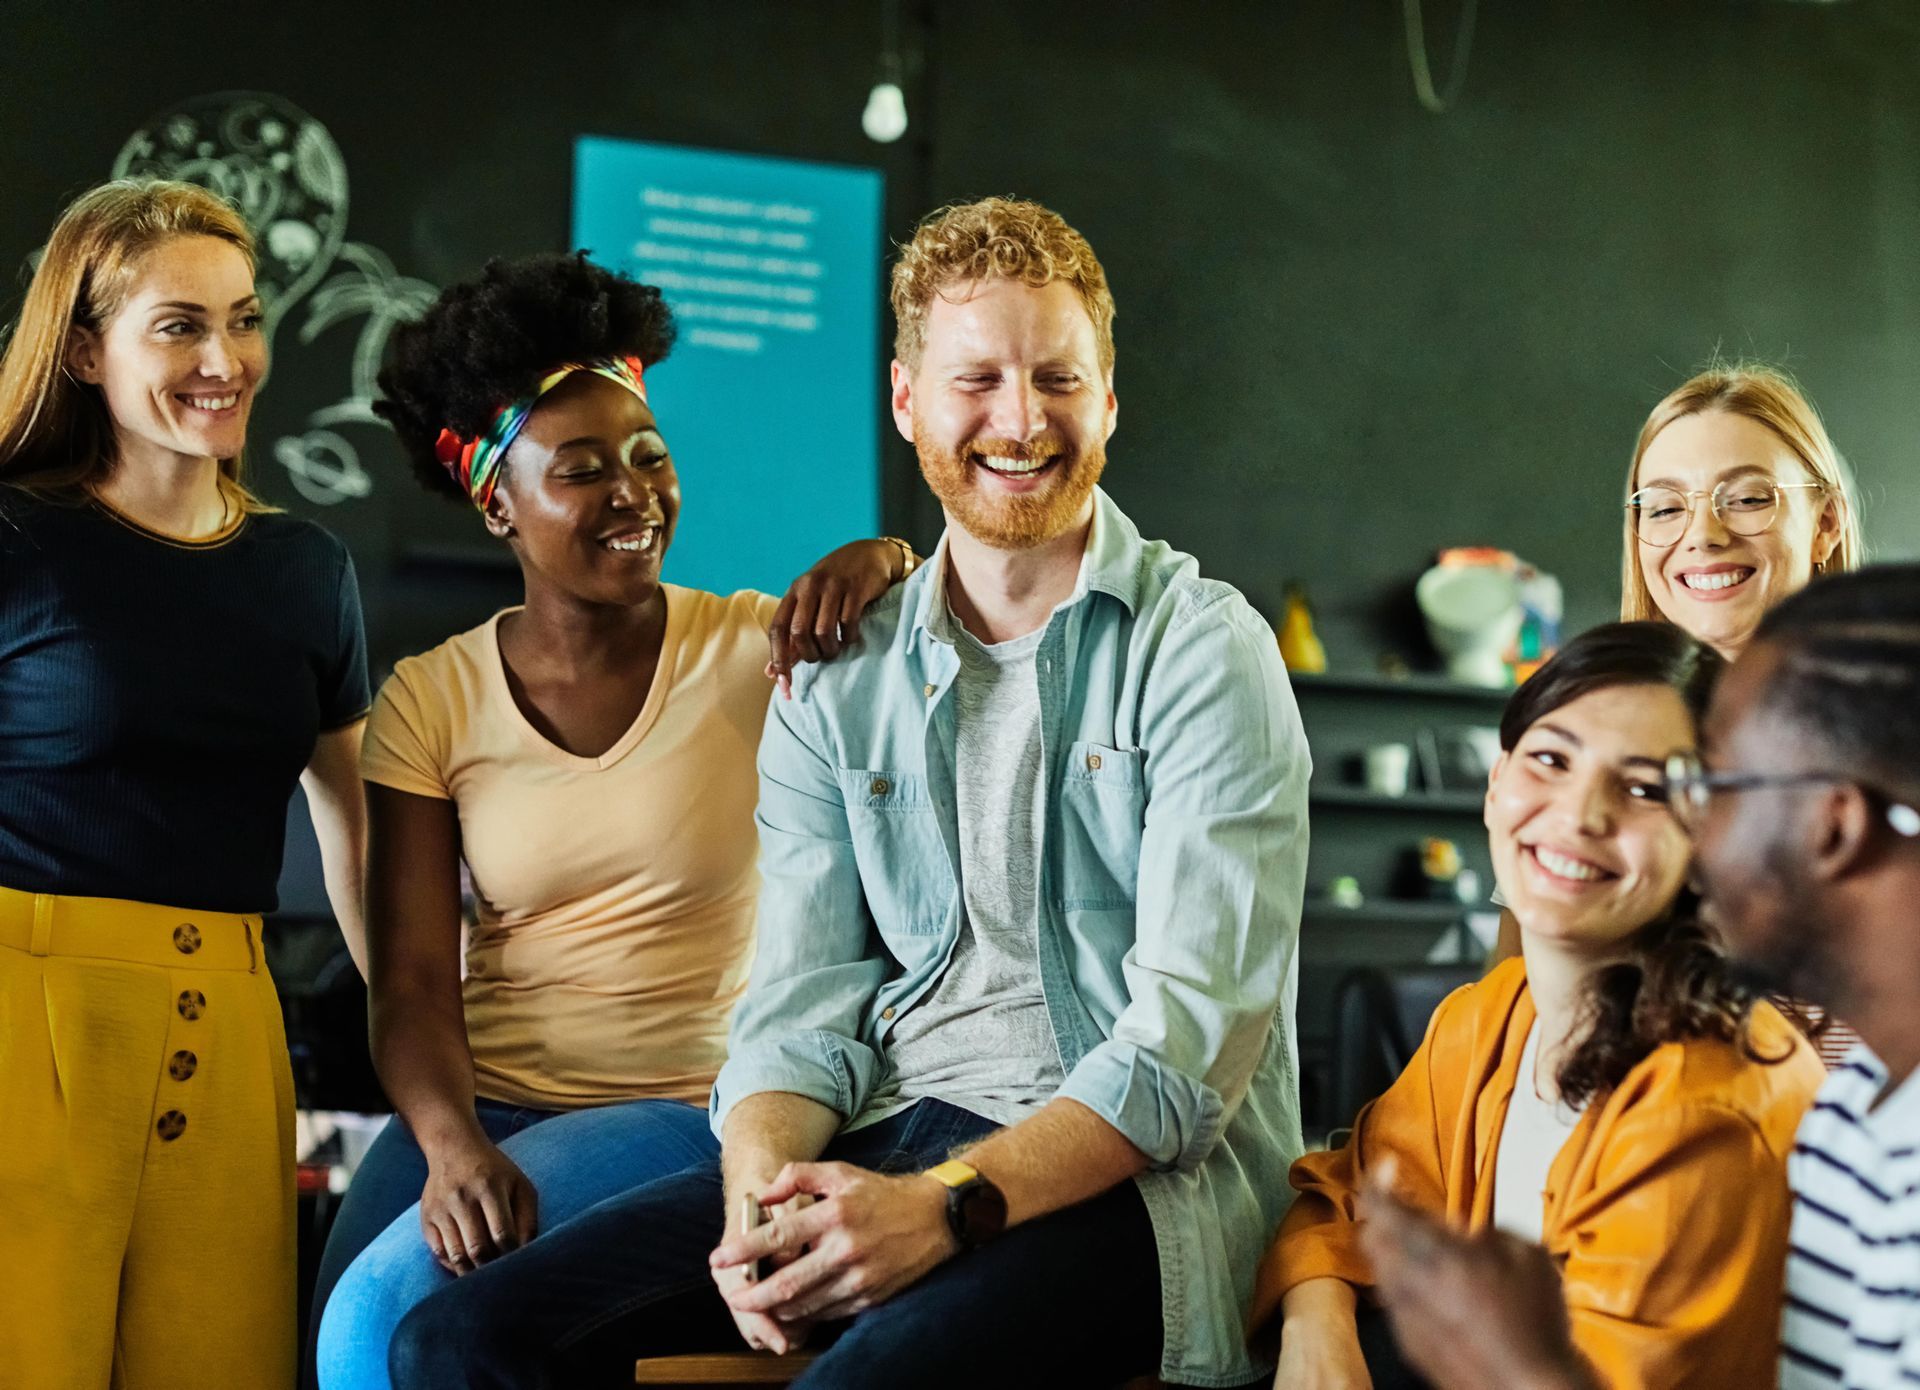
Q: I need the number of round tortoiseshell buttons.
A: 4